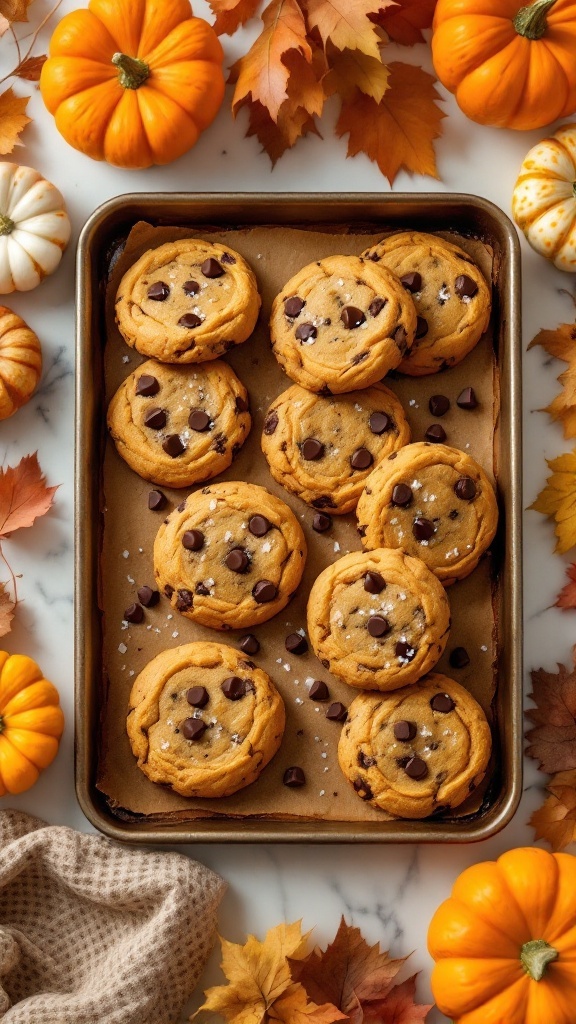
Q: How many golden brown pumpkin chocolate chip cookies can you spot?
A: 10